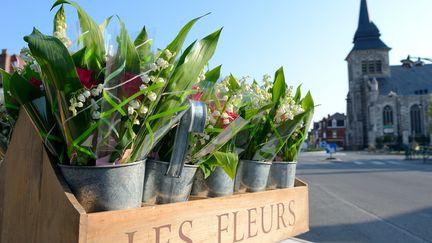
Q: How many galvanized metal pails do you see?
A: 5